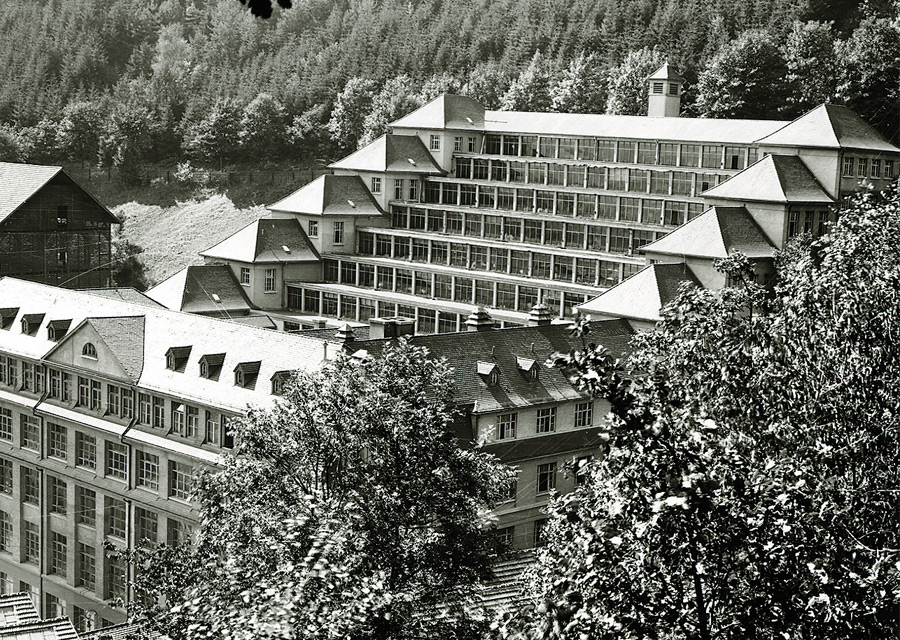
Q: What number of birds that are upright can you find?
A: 0